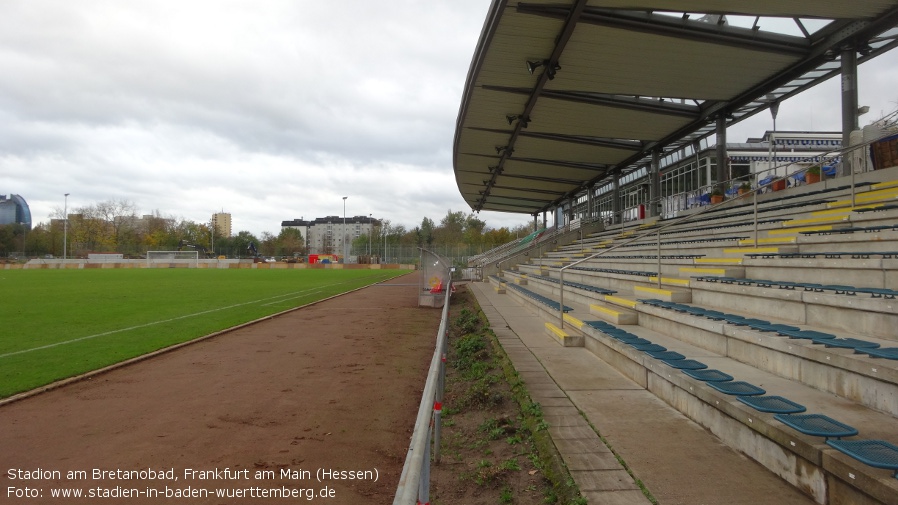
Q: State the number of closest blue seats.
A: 13